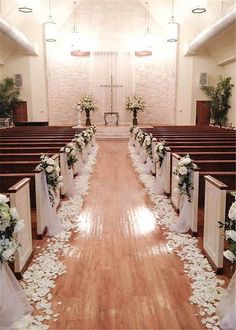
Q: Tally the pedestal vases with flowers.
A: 2